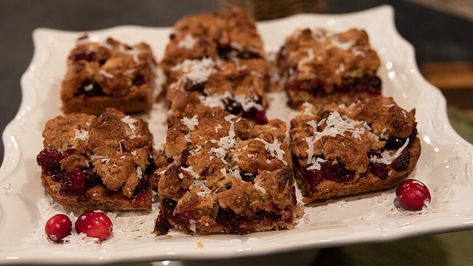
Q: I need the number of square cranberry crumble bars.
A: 7